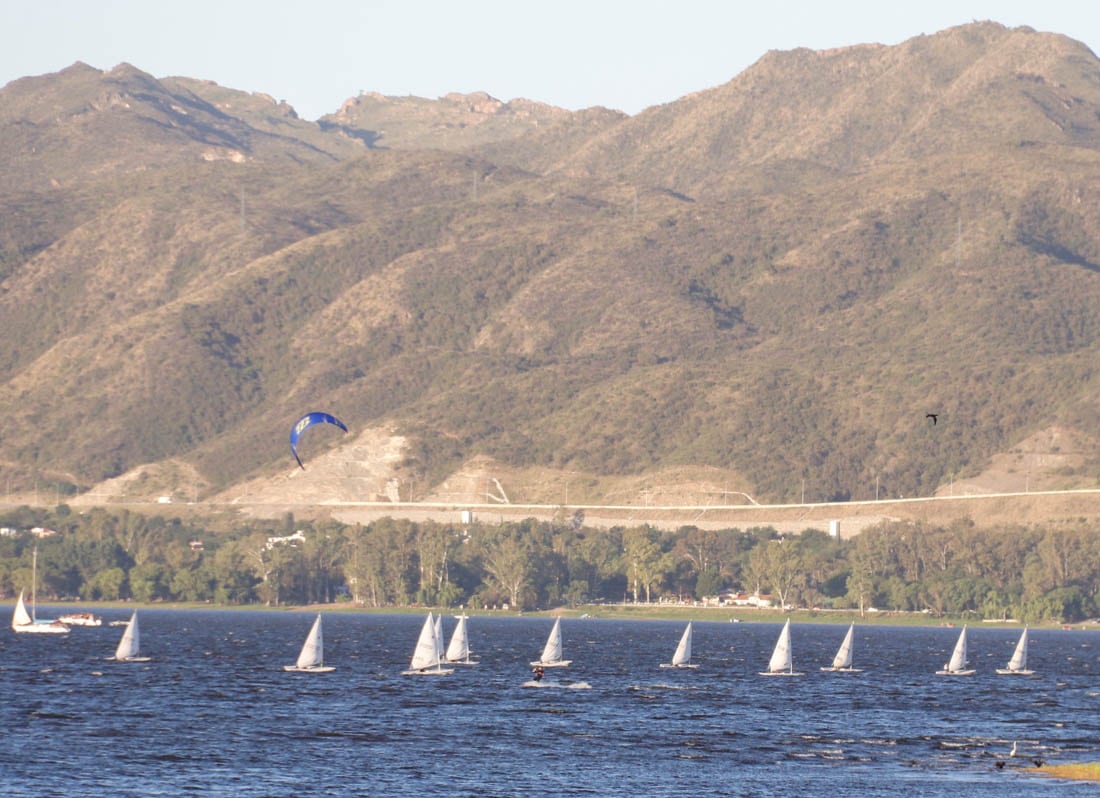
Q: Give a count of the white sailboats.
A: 12